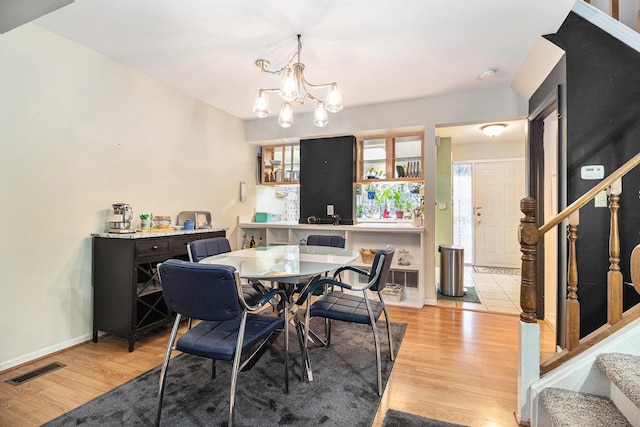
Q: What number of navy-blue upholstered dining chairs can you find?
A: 4